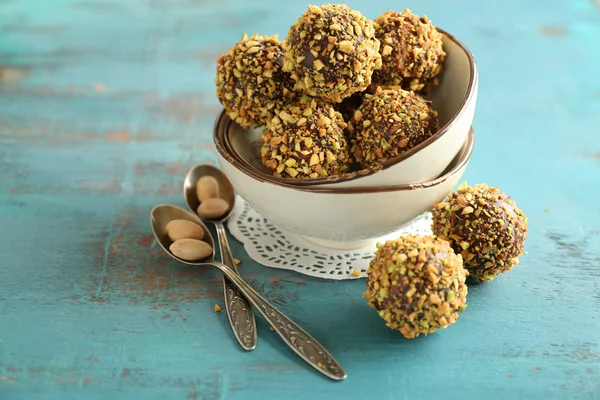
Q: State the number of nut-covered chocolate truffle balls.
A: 7